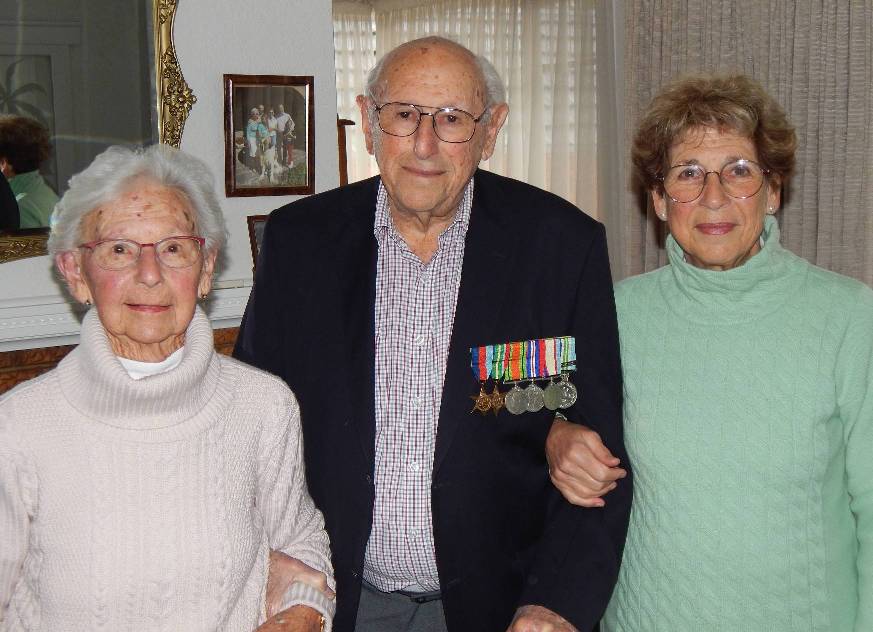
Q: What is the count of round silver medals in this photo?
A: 4